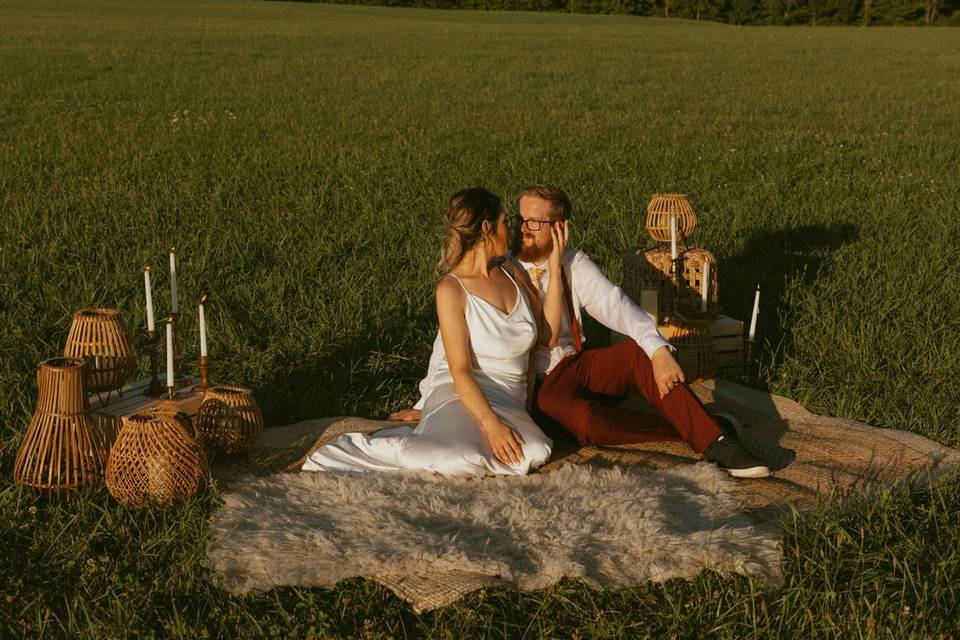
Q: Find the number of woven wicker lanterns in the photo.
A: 6